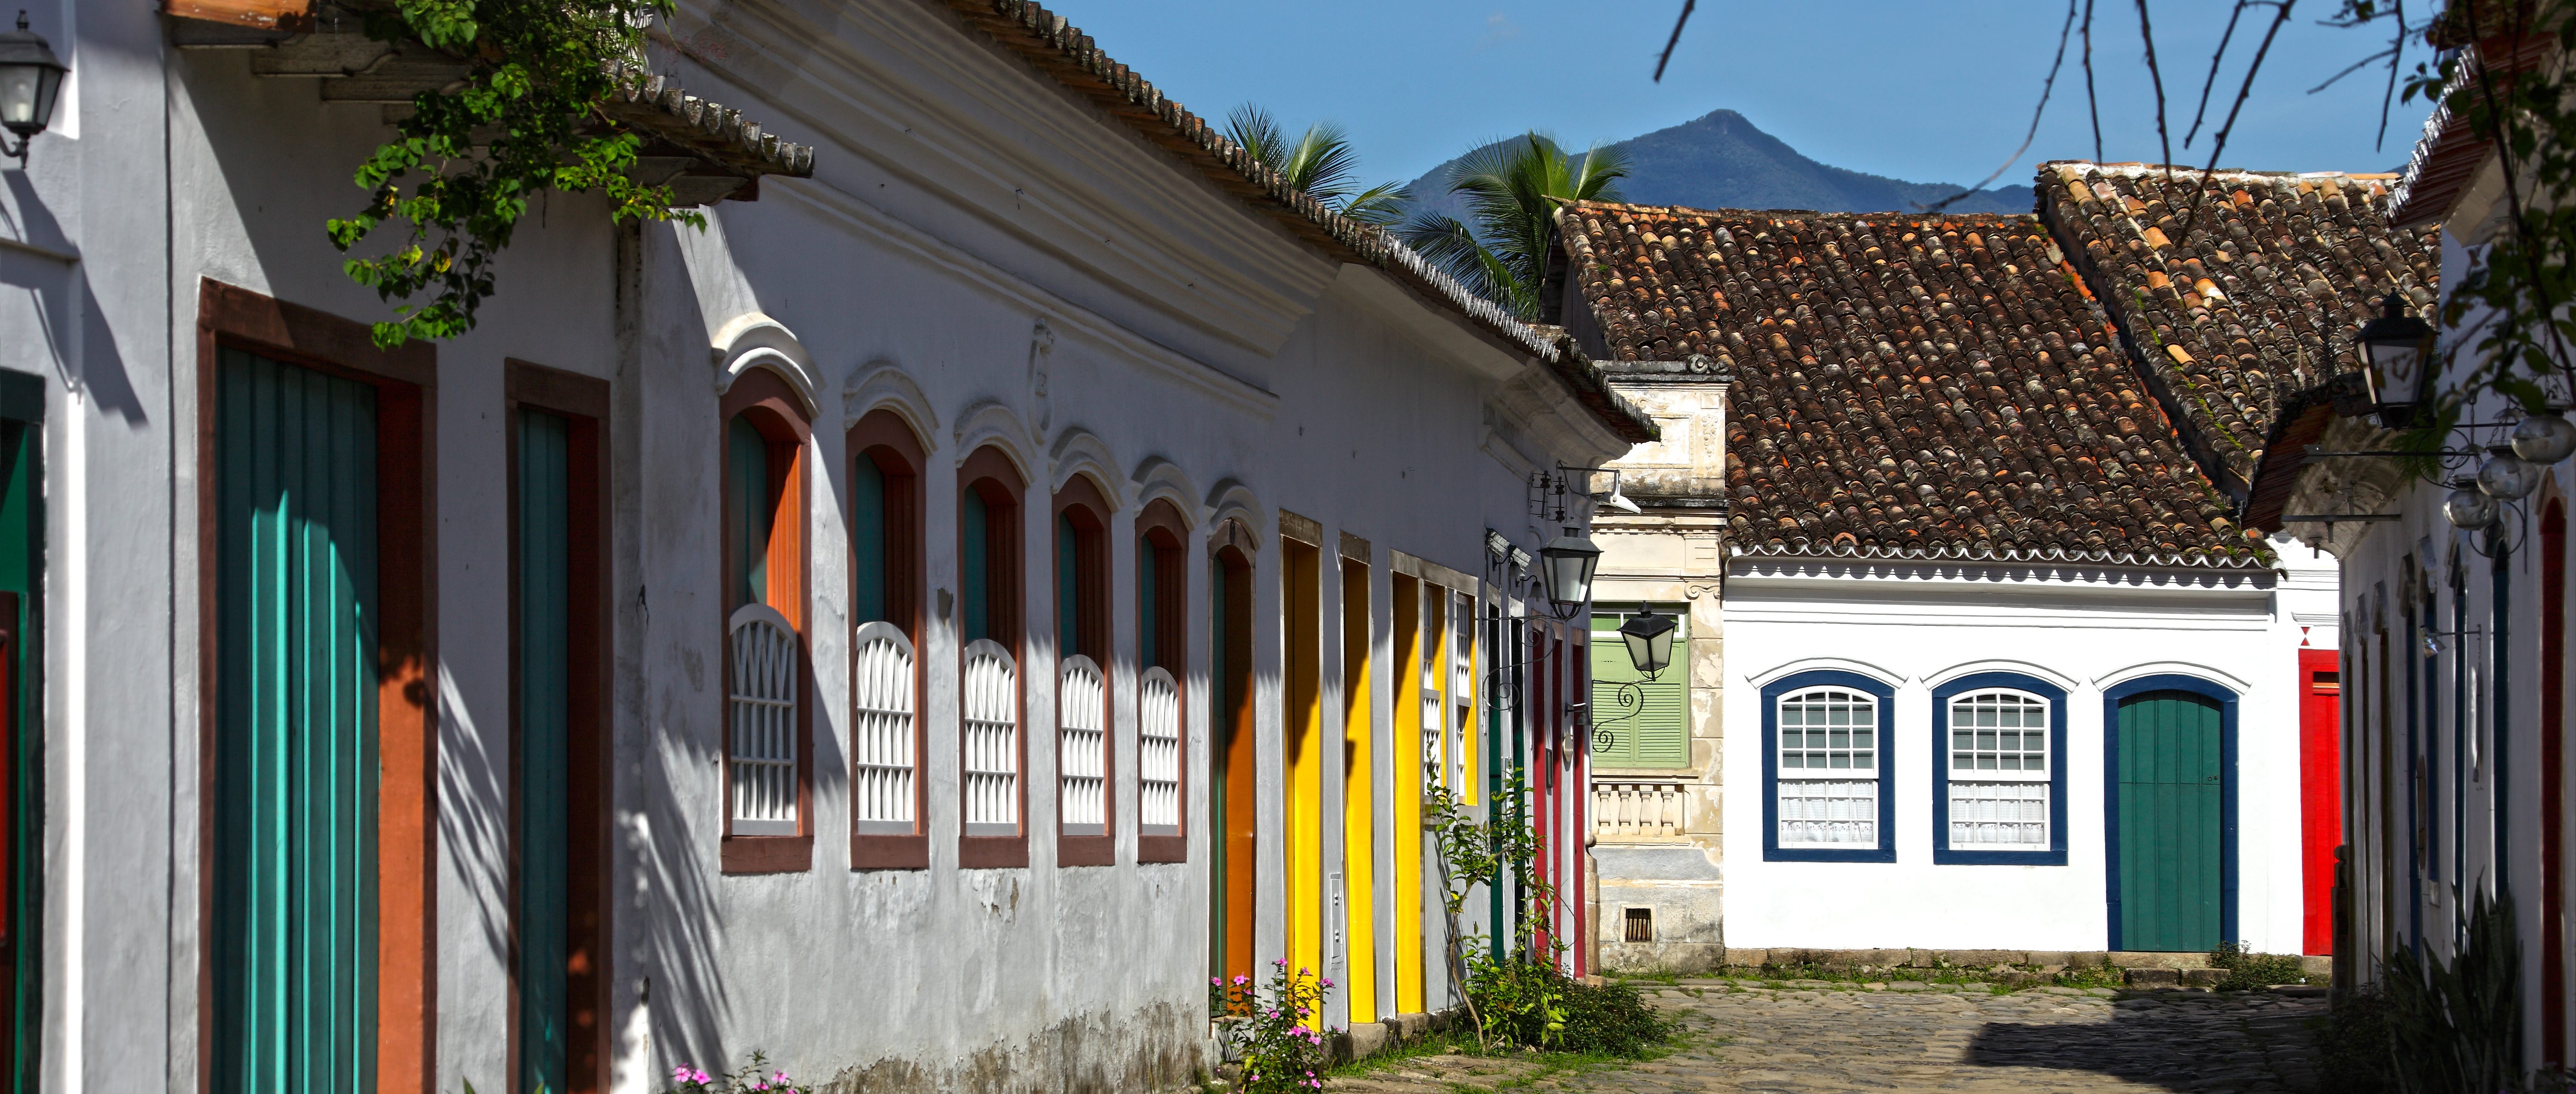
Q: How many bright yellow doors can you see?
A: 3